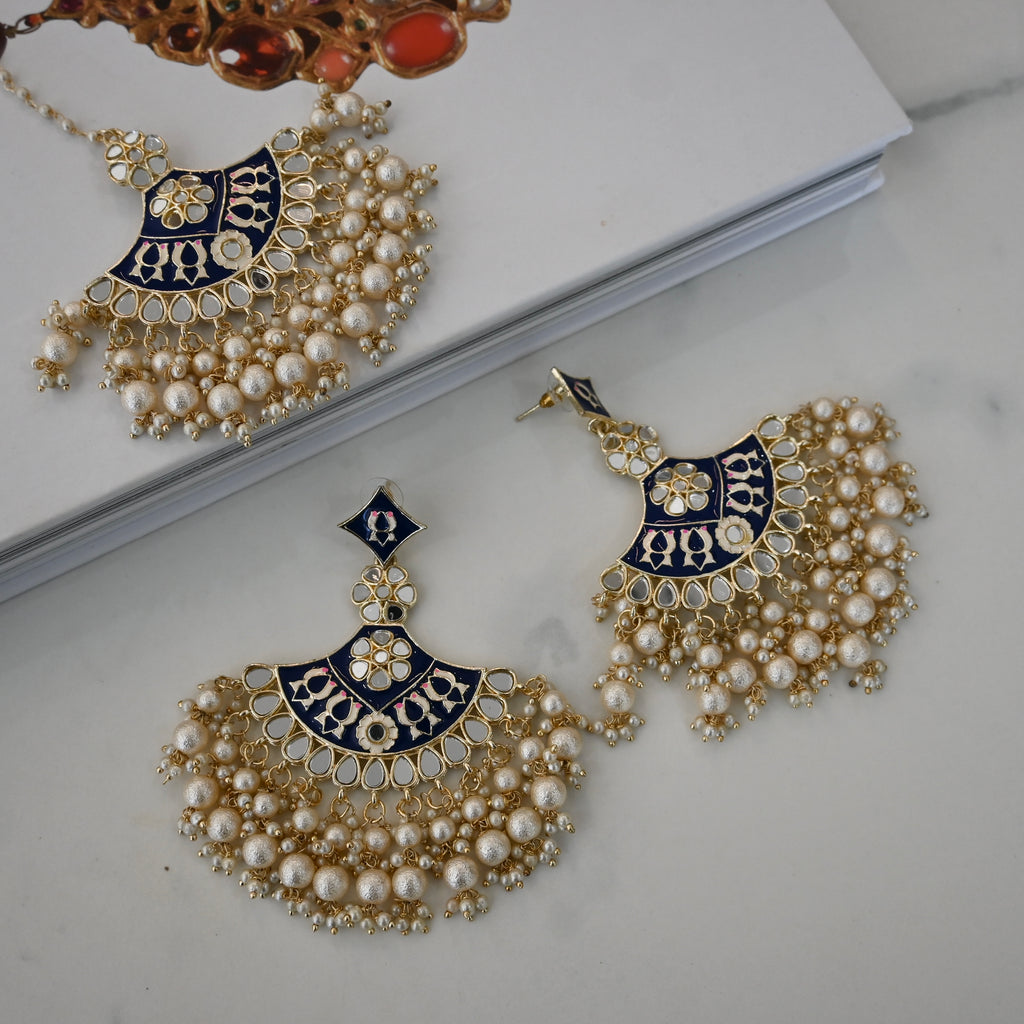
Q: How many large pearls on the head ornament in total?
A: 13